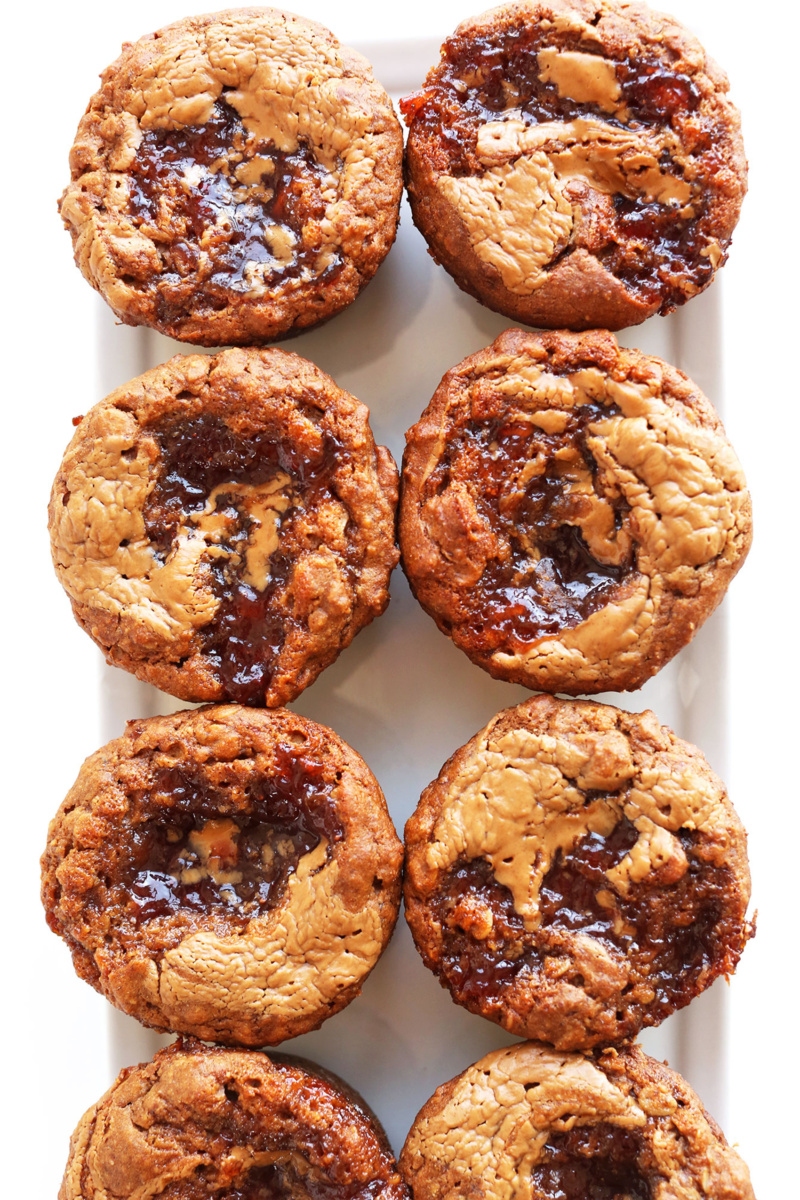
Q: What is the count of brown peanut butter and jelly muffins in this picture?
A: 8